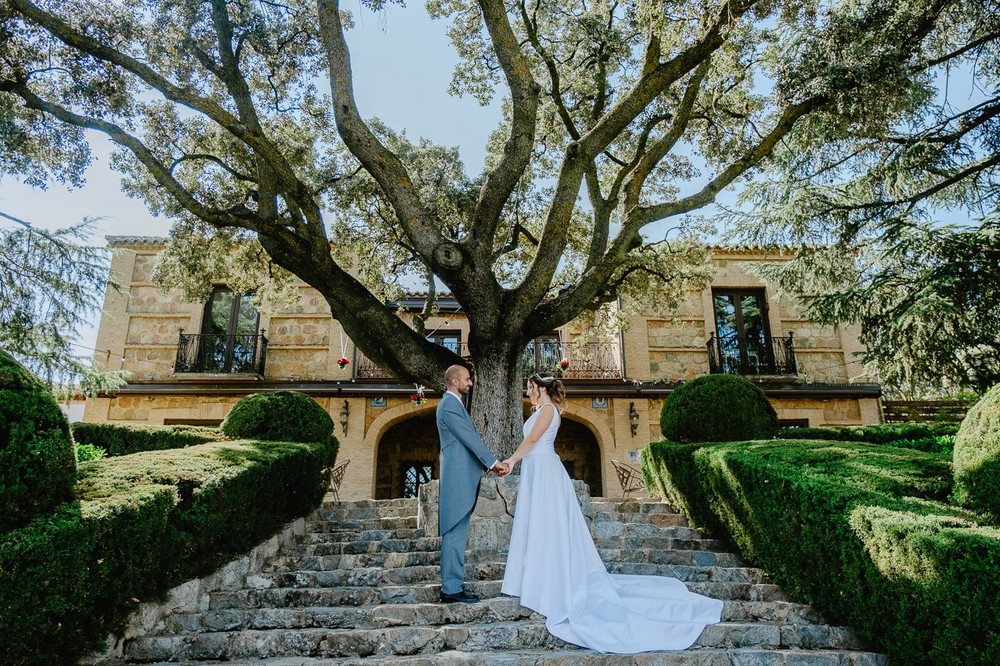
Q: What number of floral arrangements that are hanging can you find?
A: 3